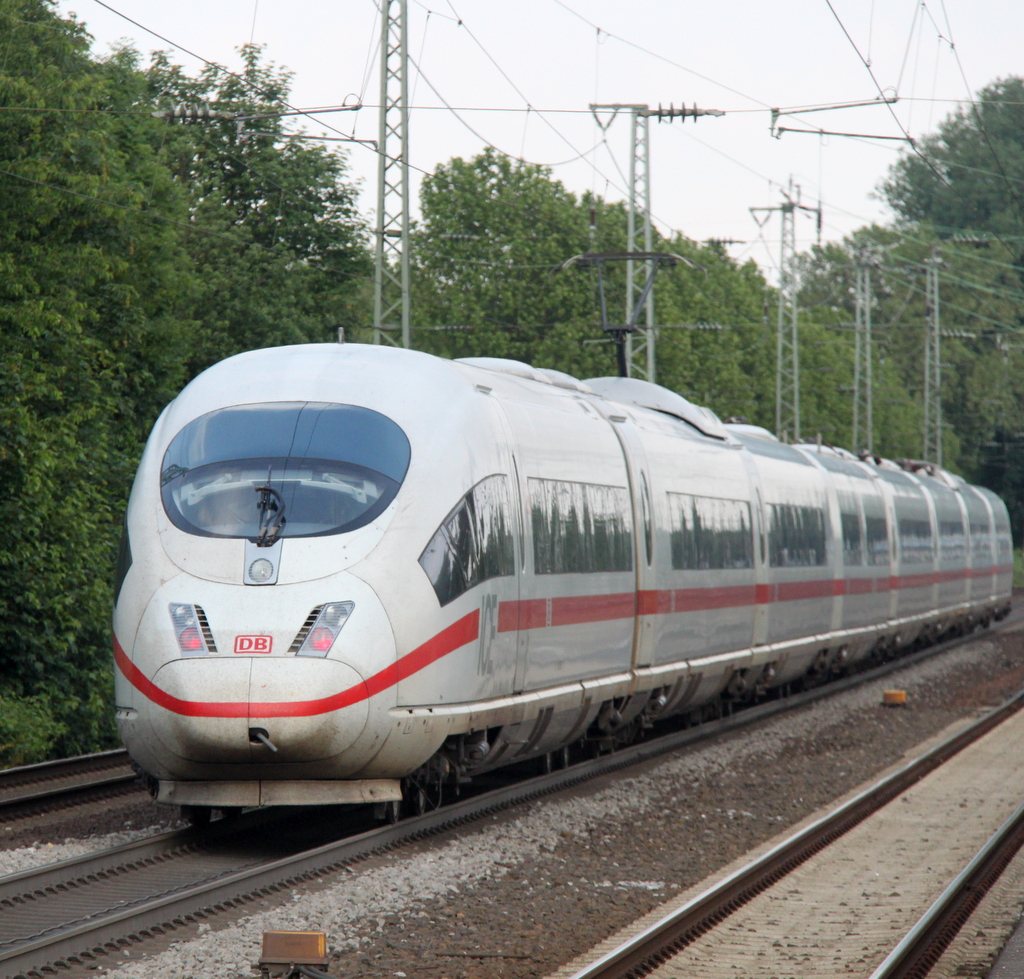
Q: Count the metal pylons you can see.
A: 5